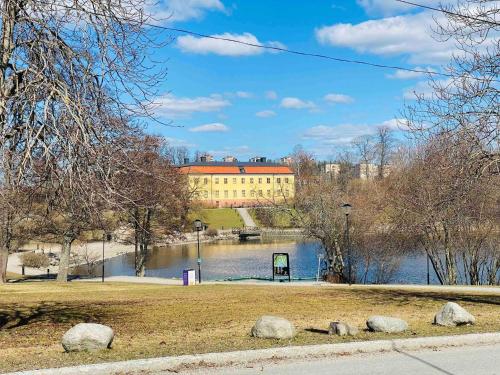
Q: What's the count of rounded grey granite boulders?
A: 5